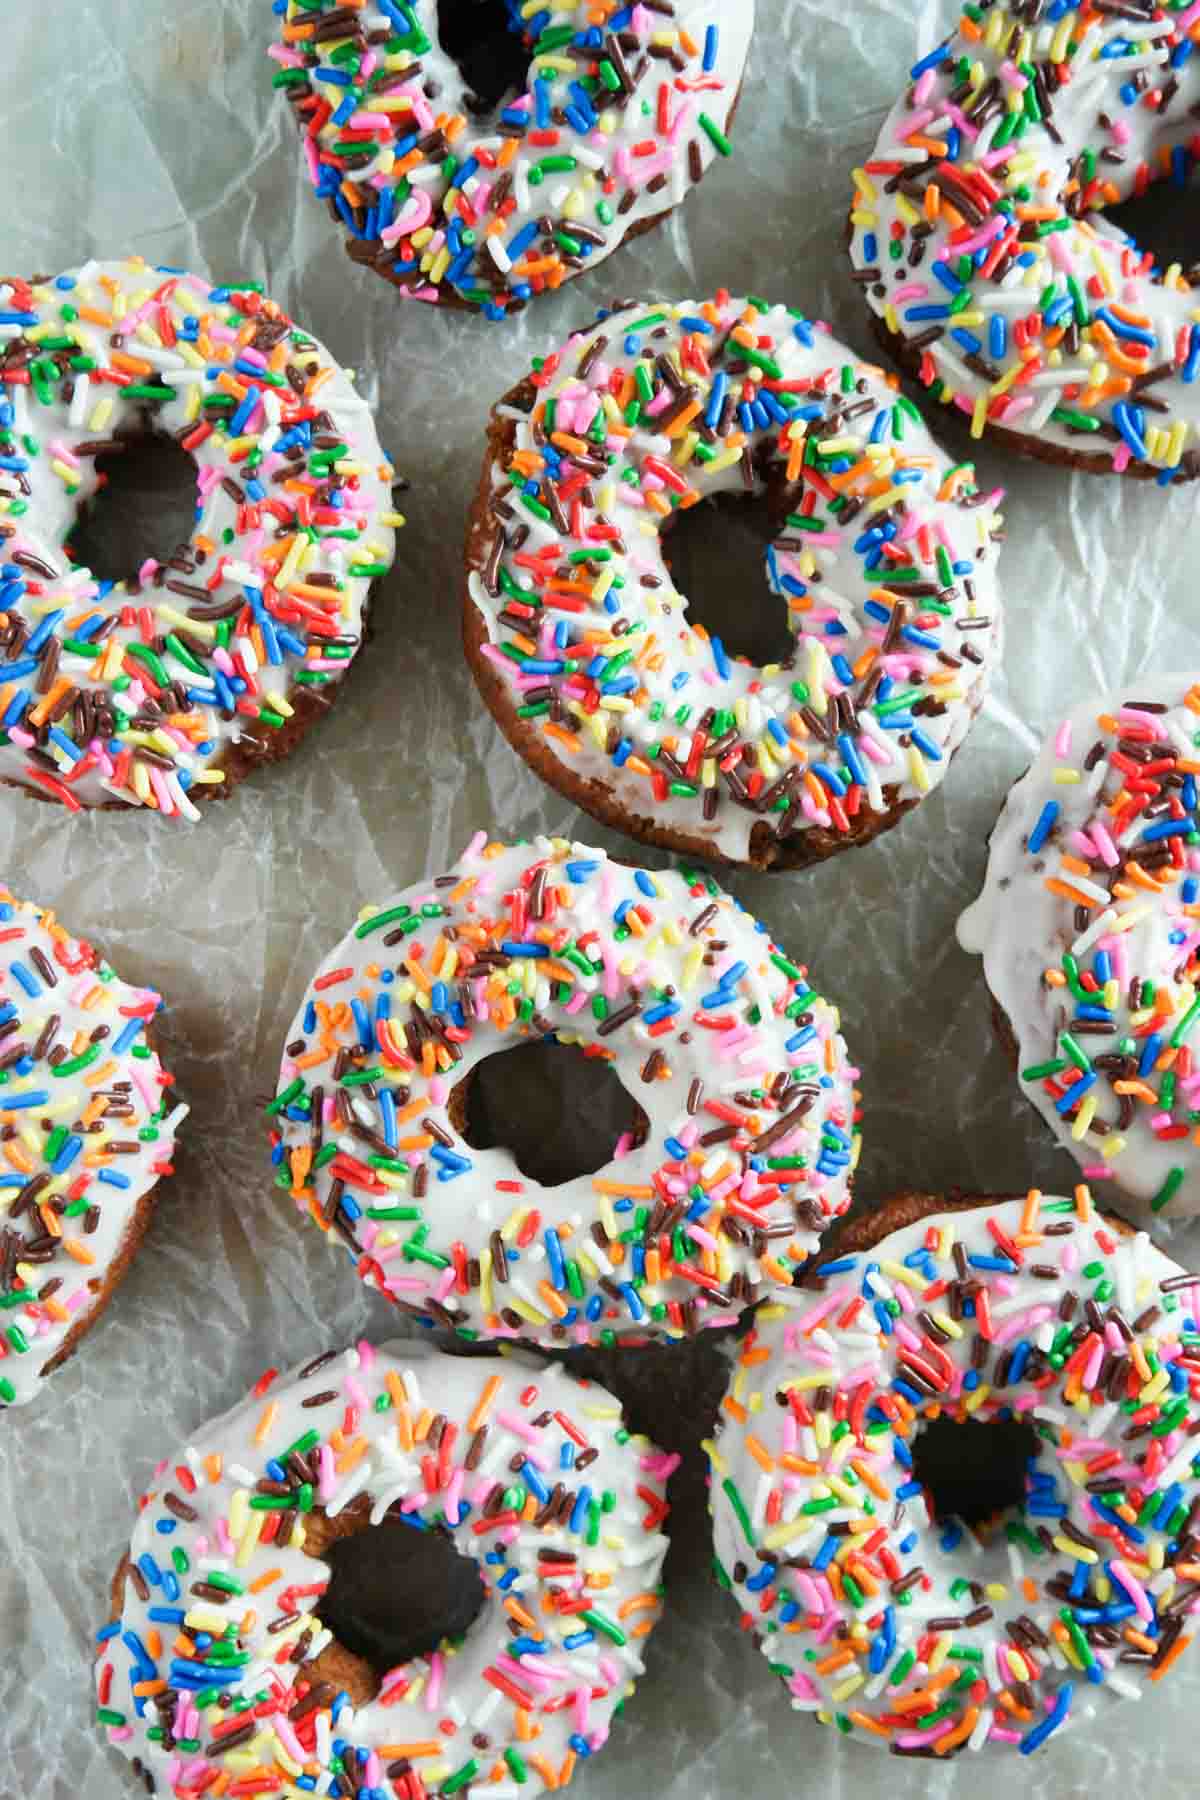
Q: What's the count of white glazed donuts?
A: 9